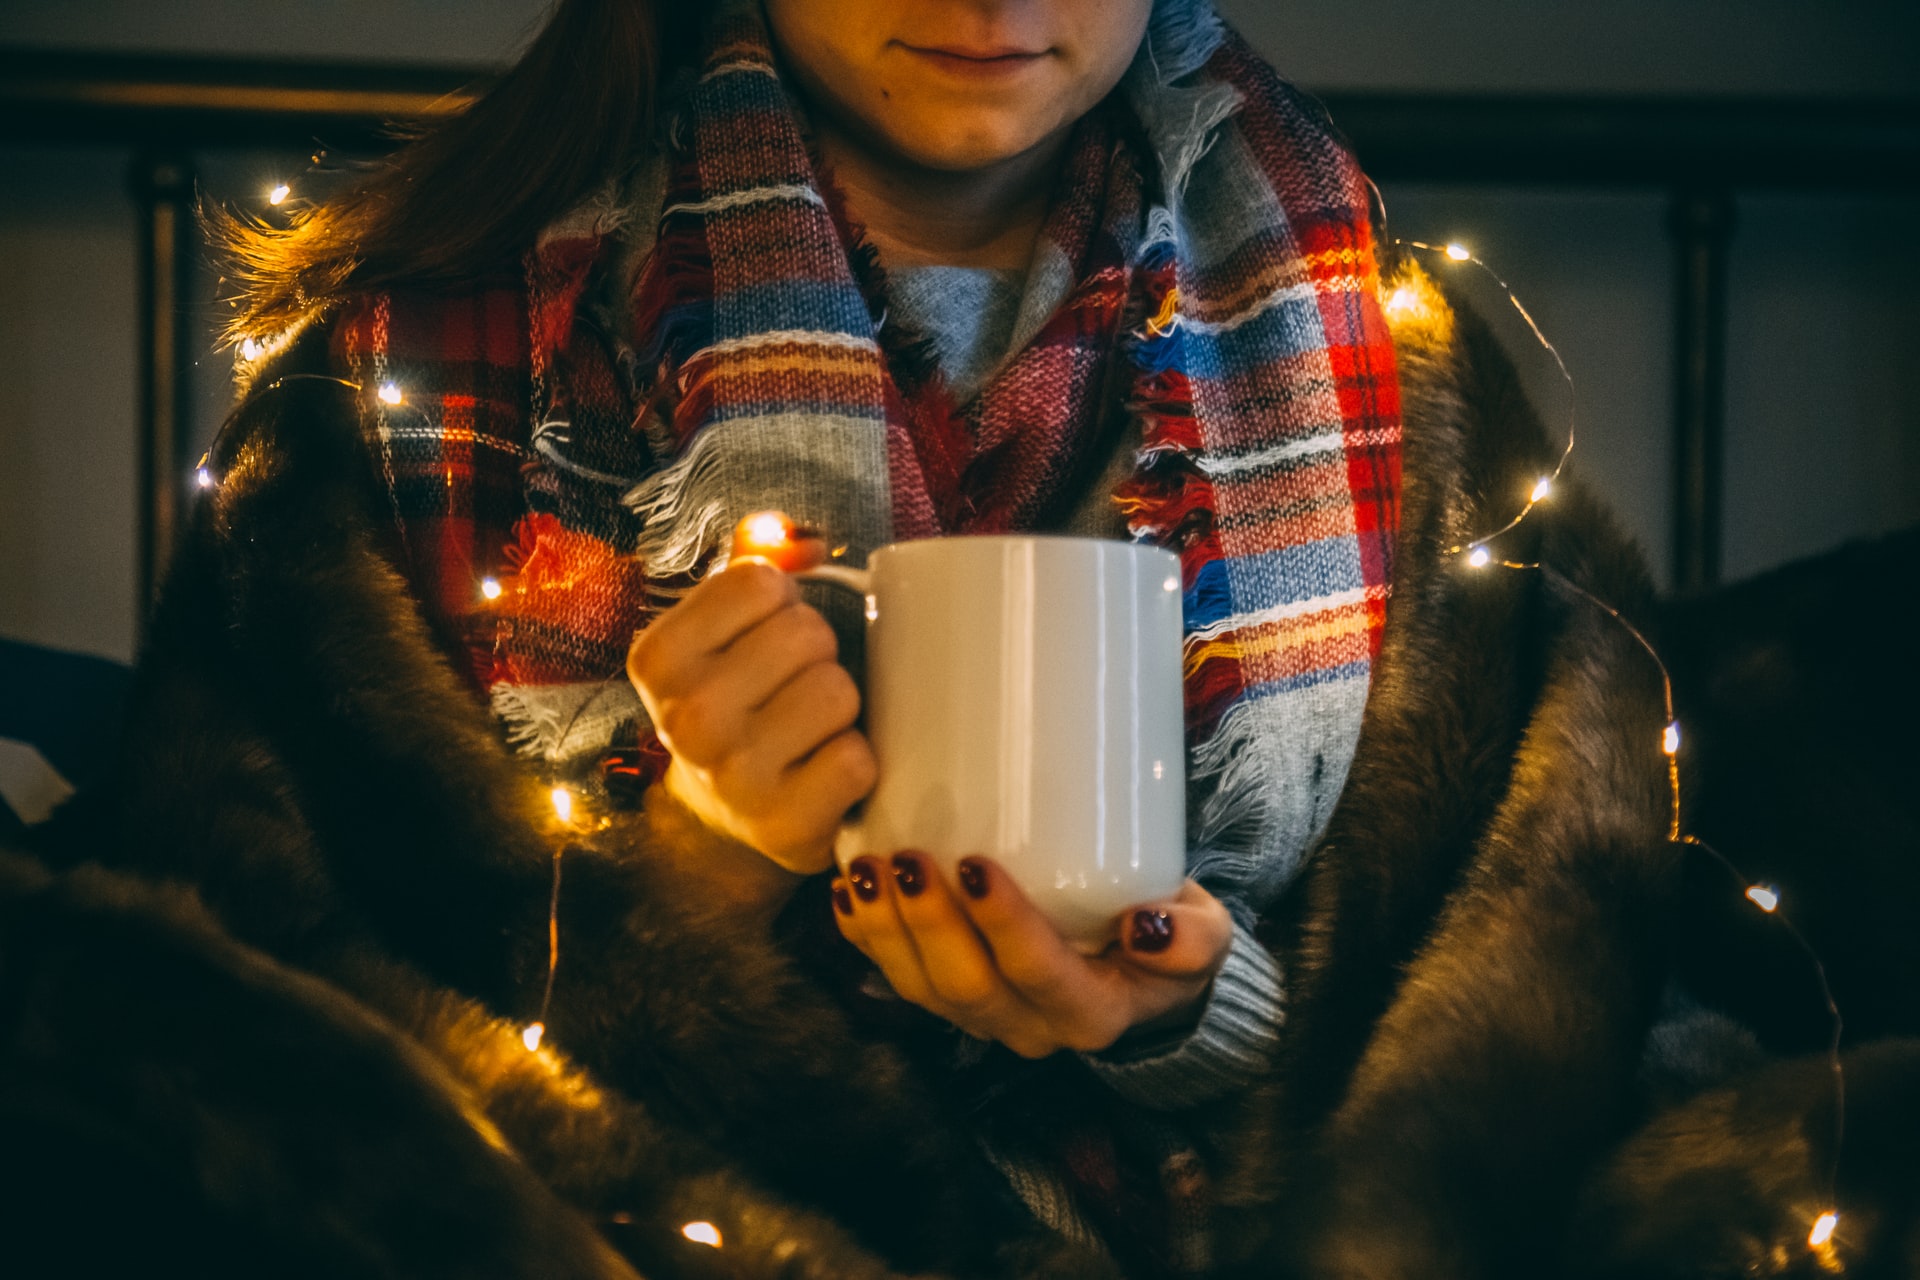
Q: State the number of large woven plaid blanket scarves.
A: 1